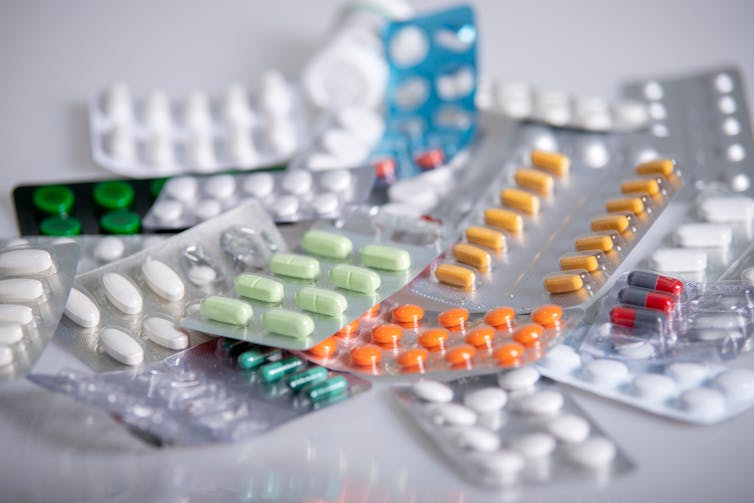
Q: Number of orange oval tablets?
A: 15